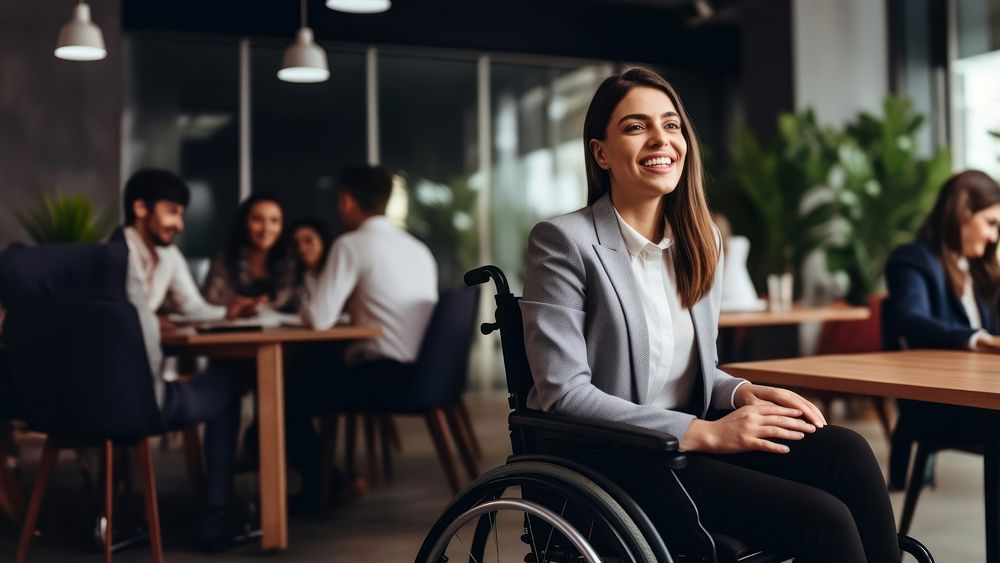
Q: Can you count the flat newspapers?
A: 0